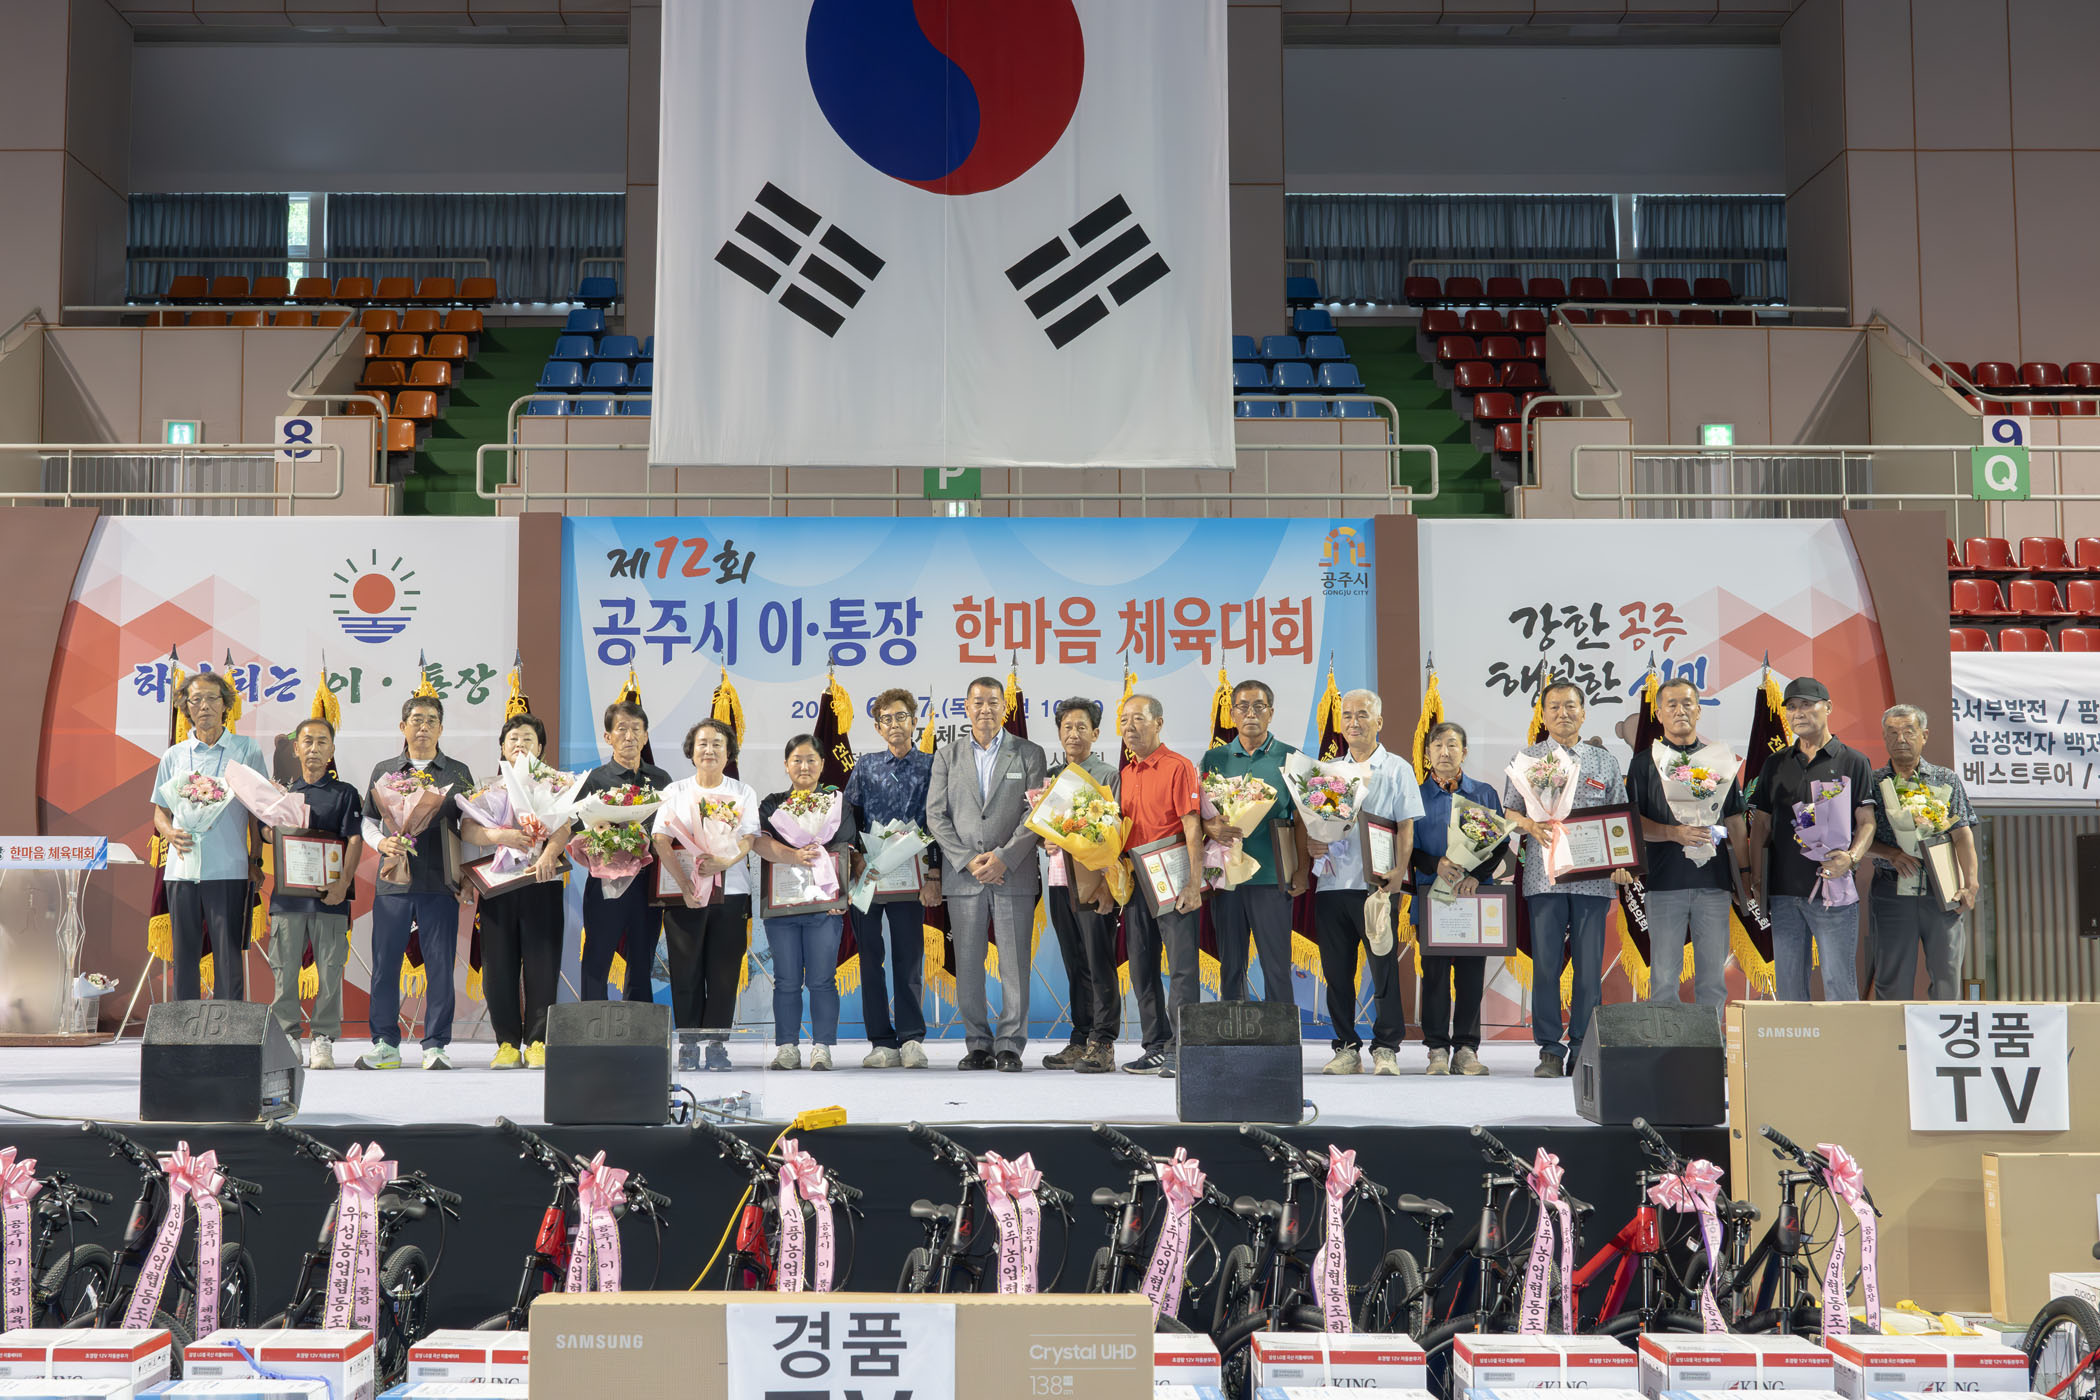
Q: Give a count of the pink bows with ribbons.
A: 11